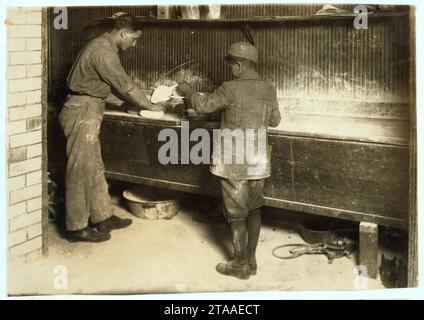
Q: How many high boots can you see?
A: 2